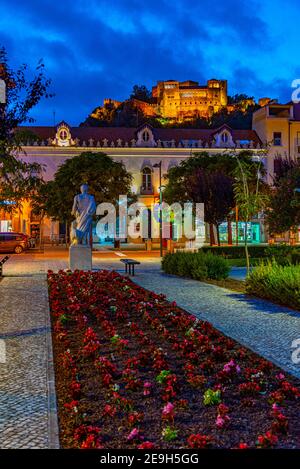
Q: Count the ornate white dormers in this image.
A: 3